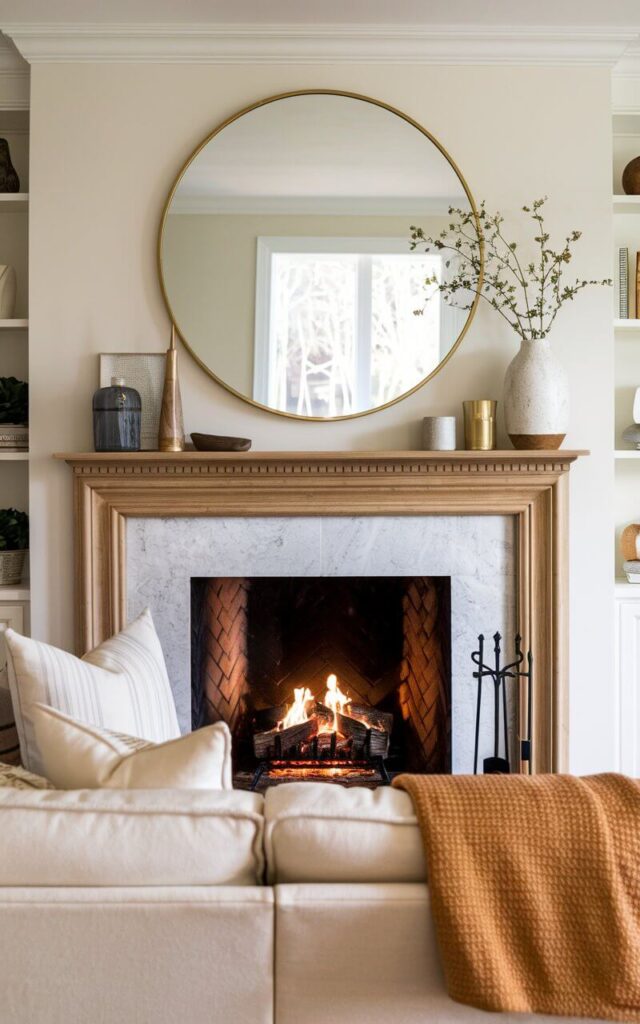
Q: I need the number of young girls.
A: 0